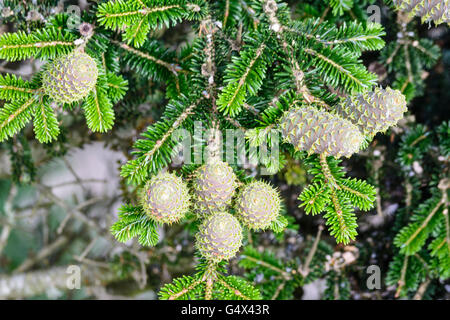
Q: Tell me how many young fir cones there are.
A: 8